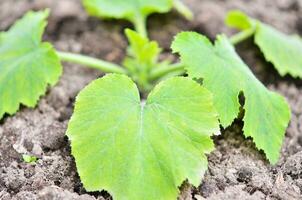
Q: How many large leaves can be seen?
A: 5